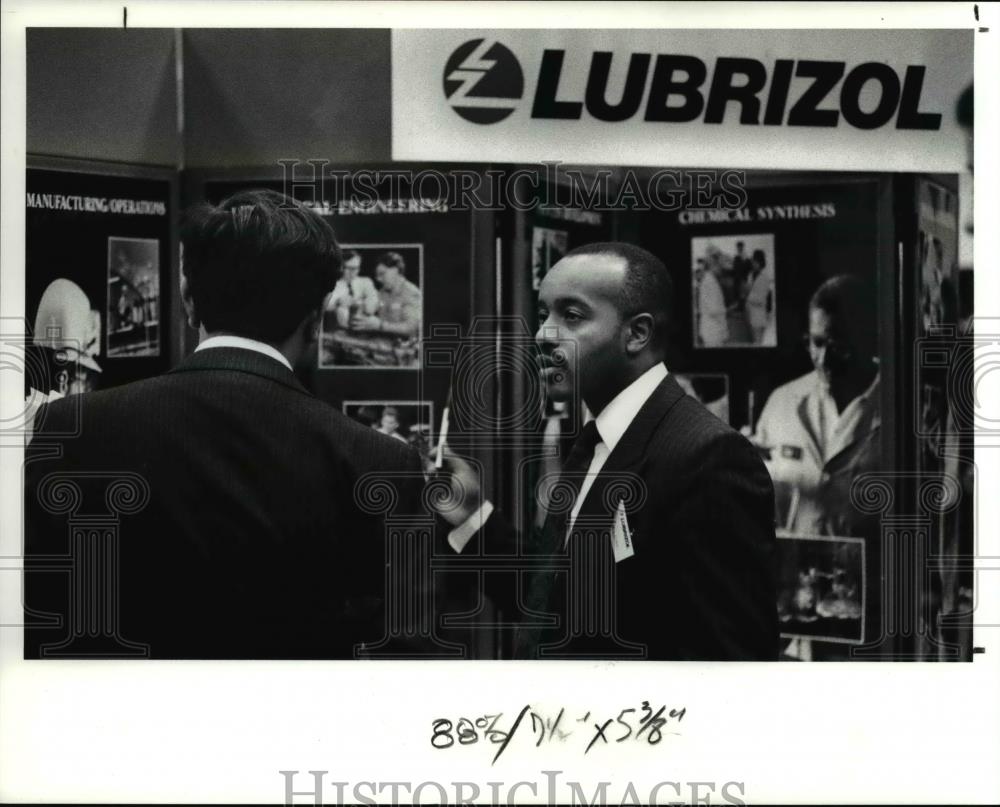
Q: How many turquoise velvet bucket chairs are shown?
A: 0